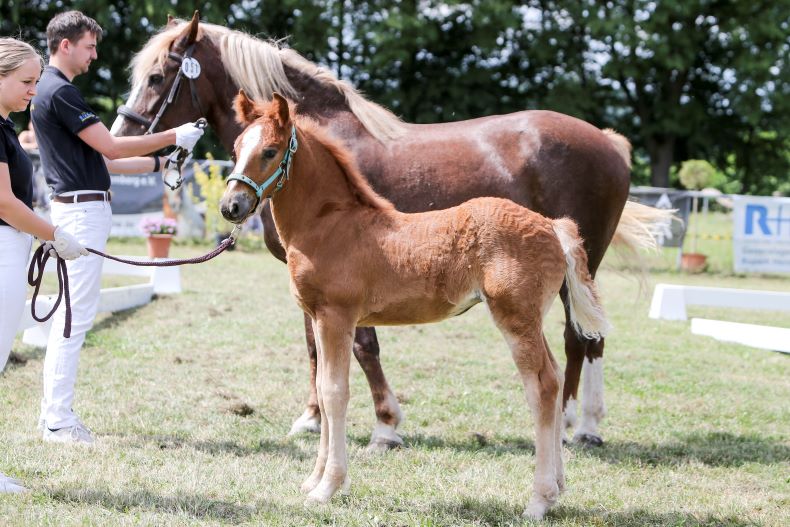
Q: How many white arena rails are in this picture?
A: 4